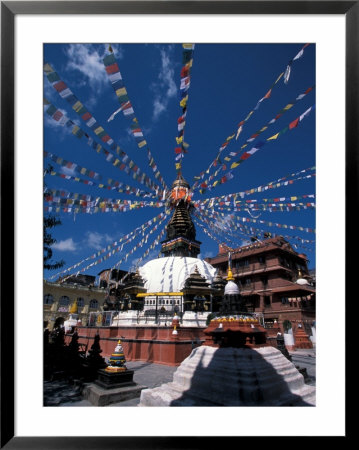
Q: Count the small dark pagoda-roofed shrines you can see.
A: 3